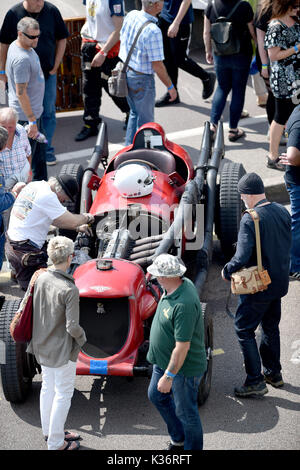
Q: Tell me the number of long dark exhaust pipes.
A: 3